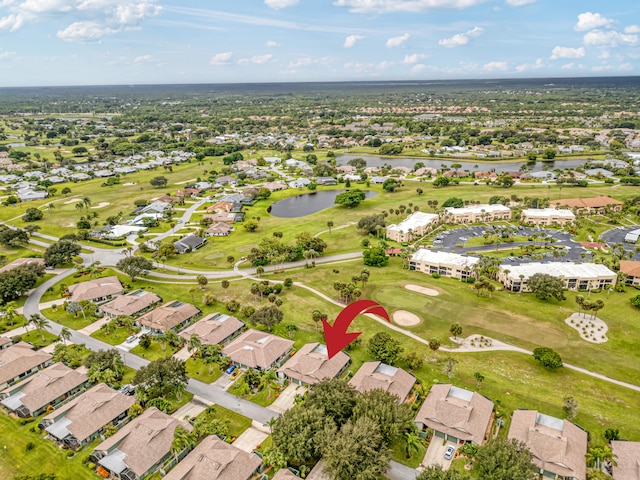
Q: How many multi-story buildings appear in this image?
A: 7